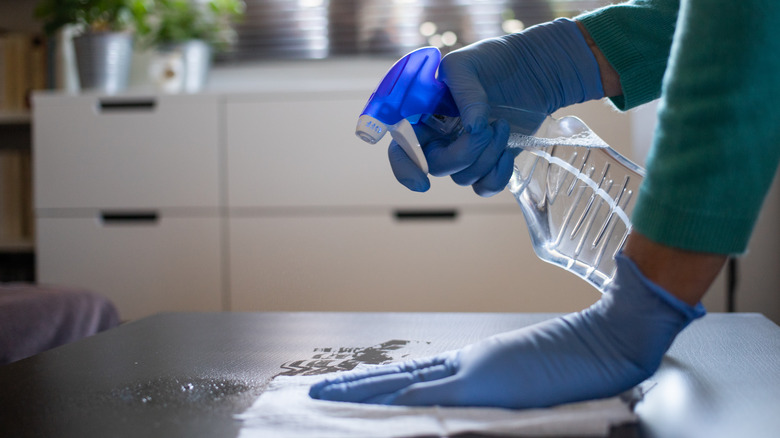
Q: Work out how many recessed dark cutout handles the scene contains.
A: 3